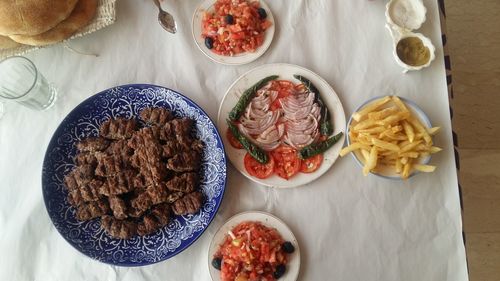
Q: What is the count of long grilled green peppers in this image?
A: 4